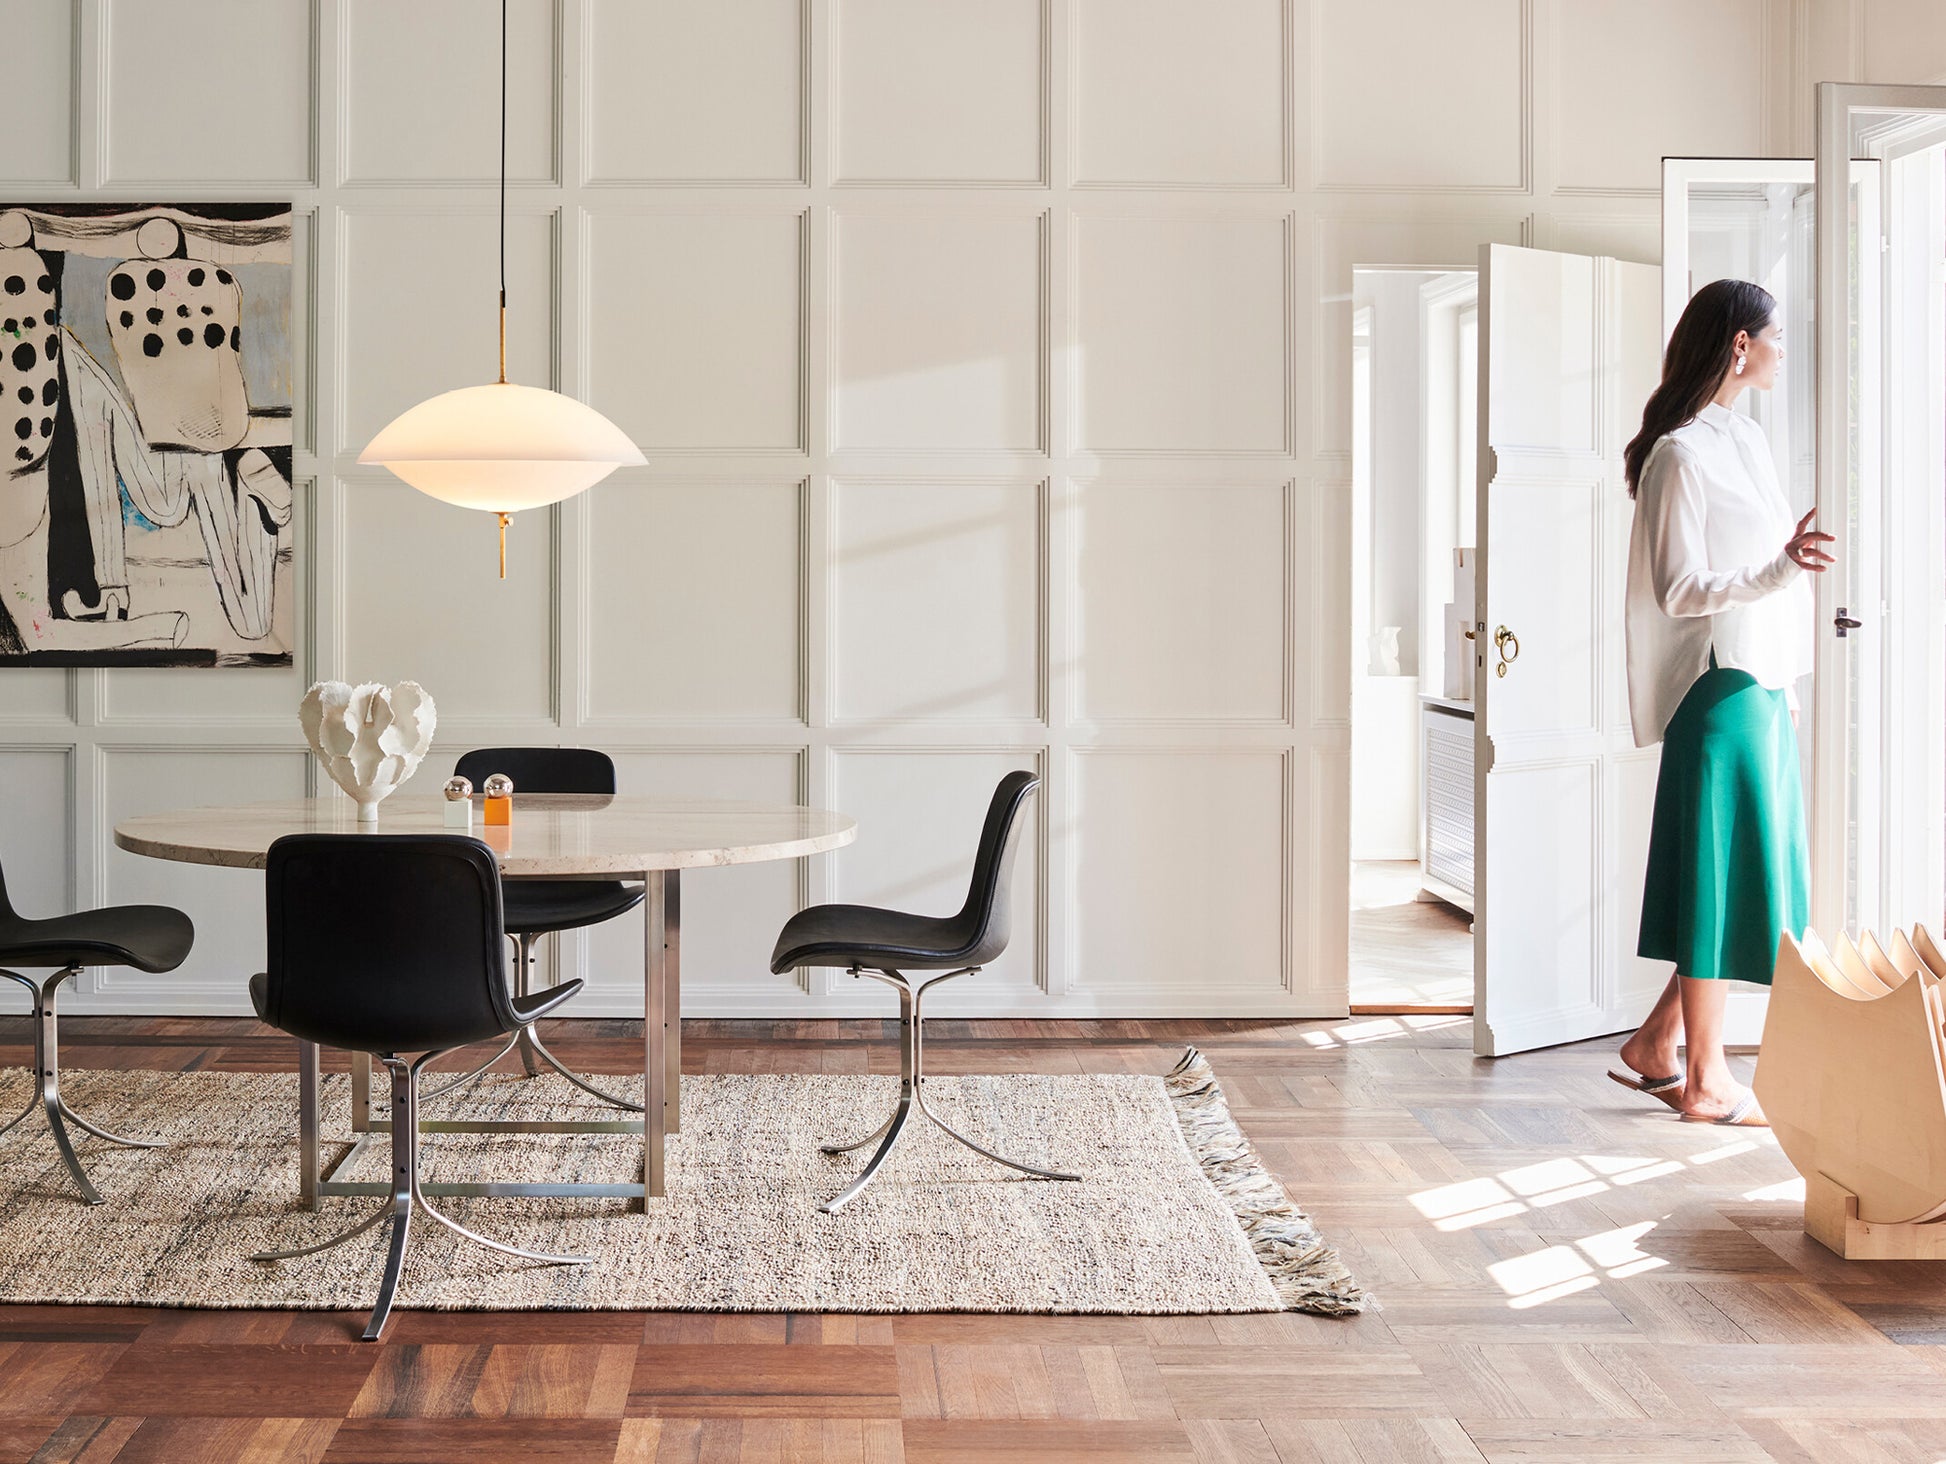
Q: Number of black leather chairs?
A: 4